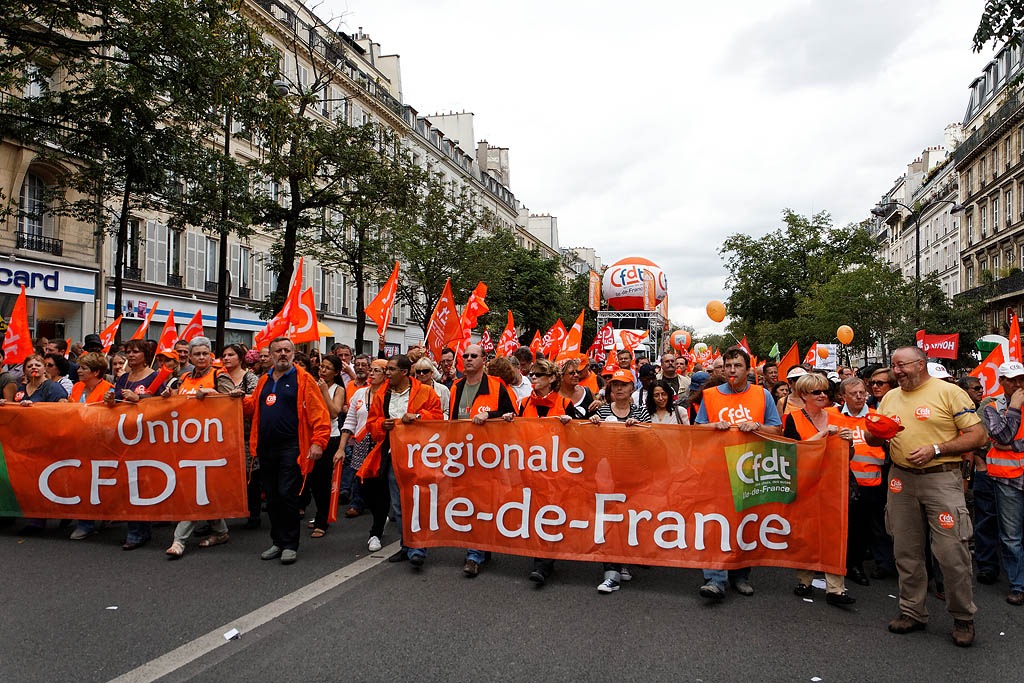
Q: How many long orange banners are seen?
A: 2